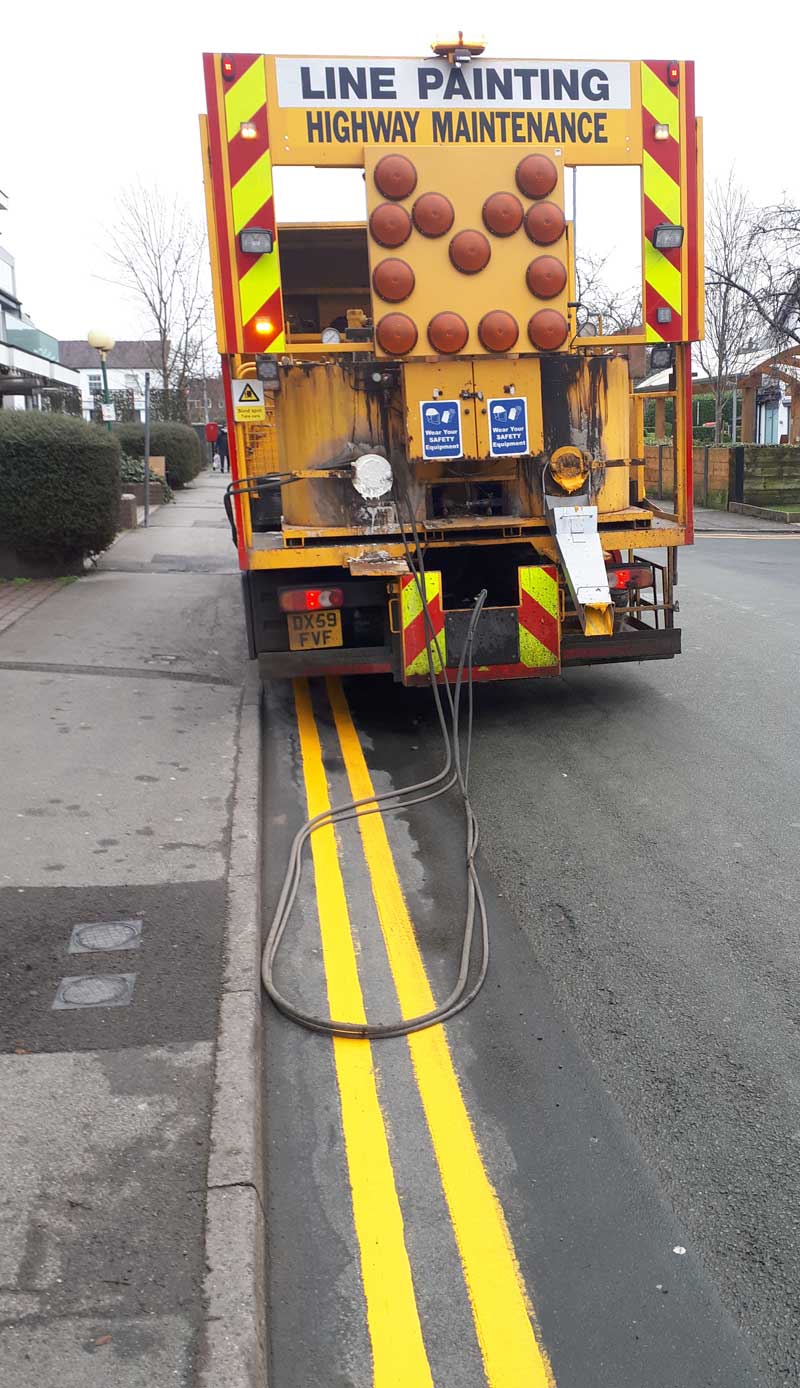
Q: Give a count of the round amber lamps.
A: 13